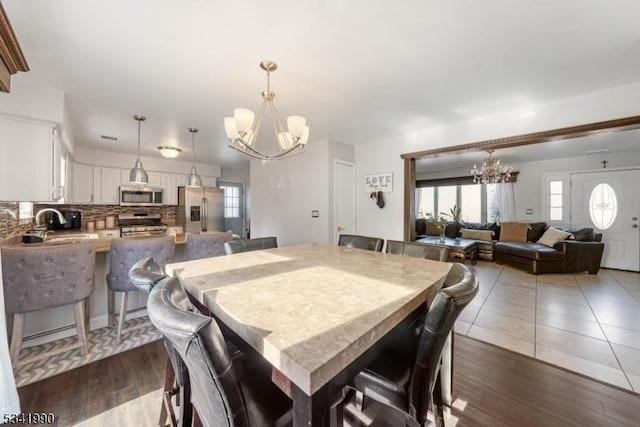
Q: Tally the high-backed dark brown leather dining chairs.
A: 6